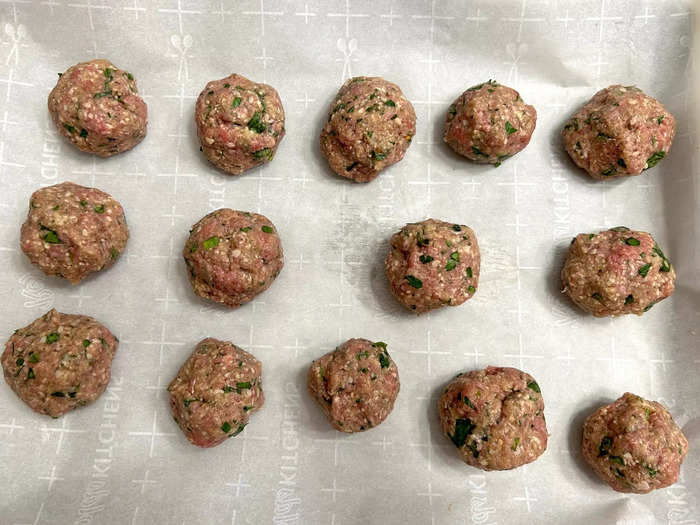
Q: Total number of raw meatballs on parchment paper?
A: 14